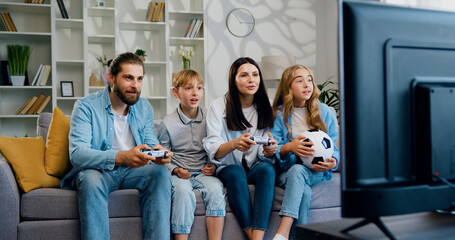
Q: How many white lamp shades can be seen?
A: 1